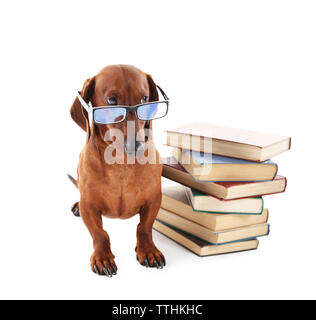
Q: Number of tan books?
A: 1